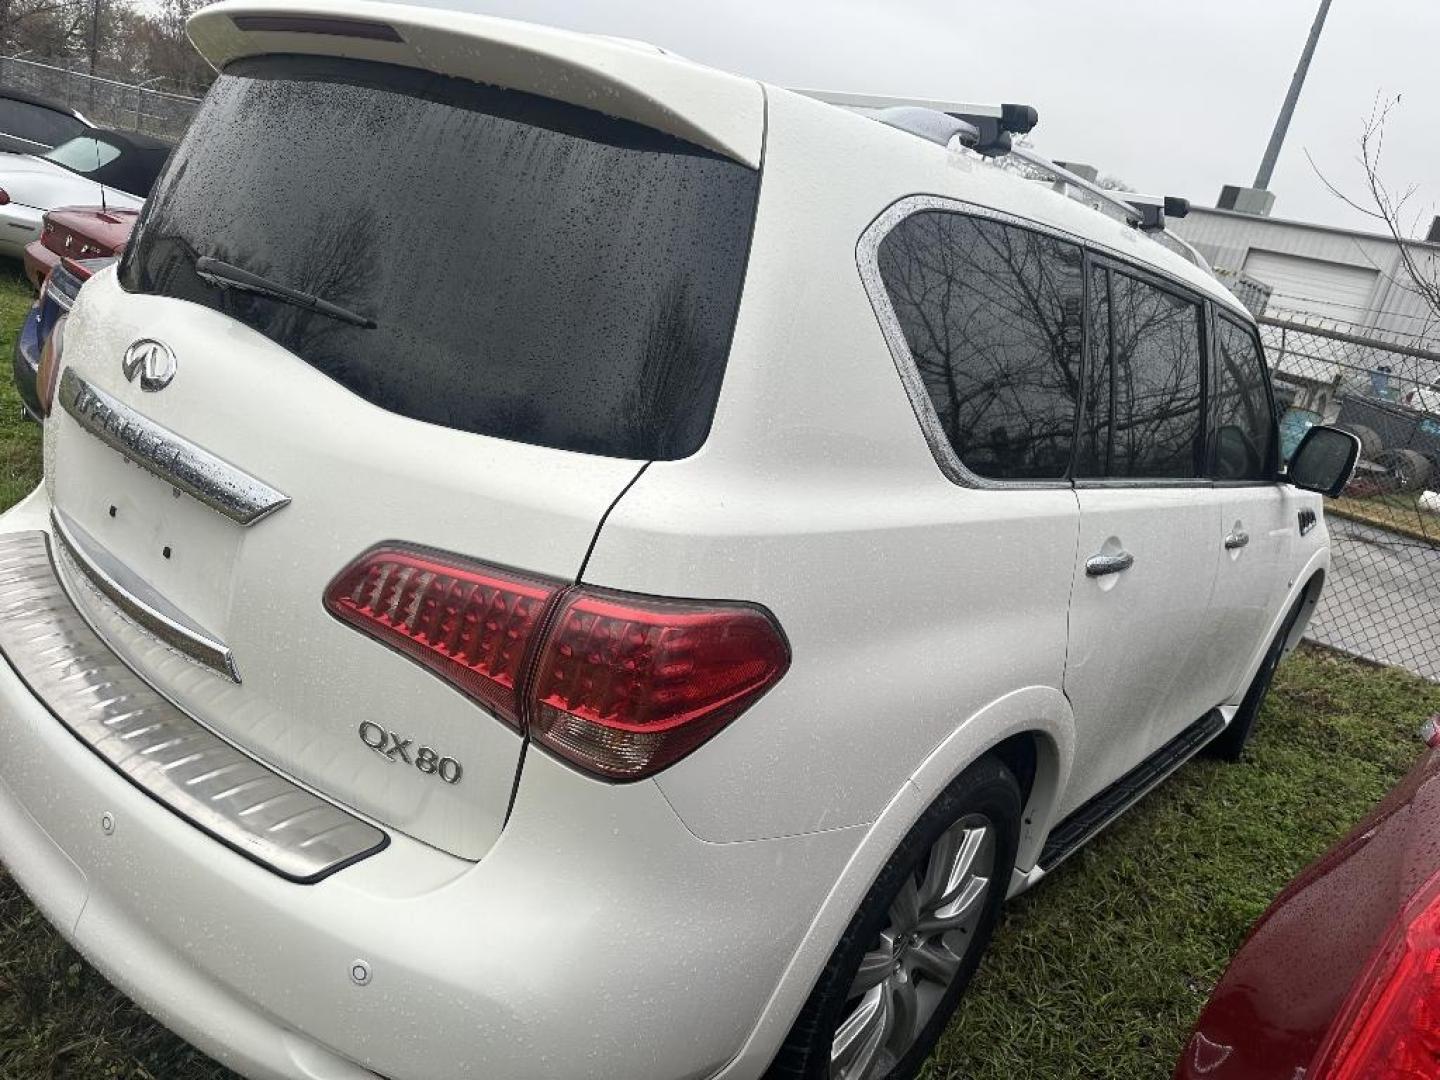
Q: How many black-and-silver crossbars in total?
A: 2